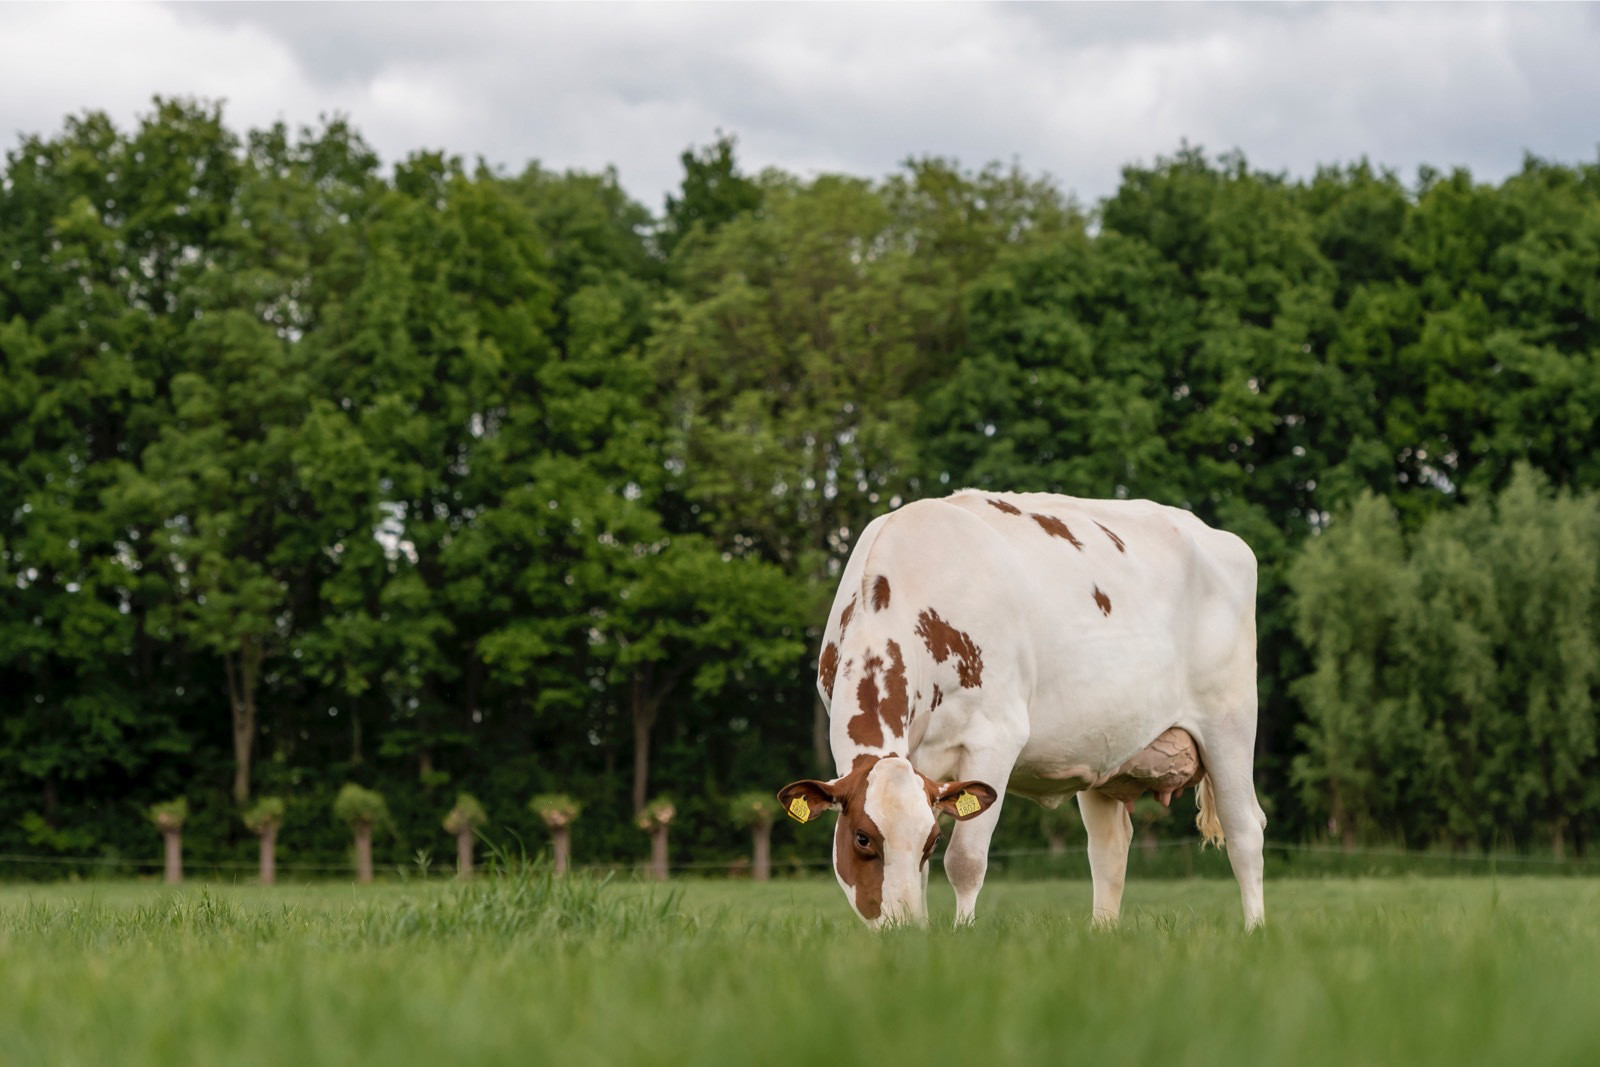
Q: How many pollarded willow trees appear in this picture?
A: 7